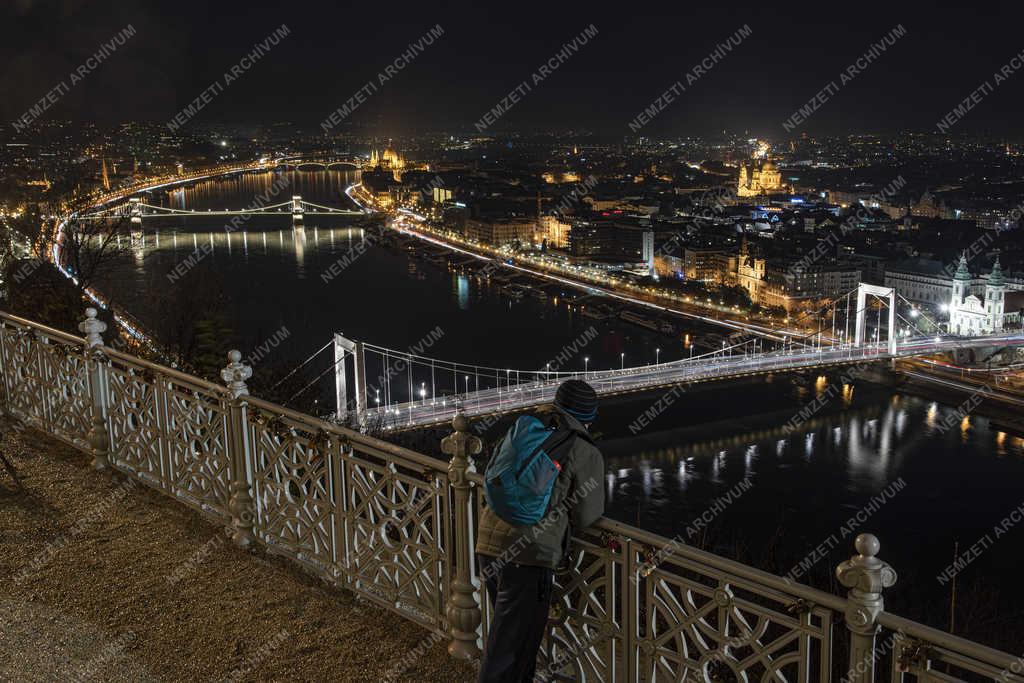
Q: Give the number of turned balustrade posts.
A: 4